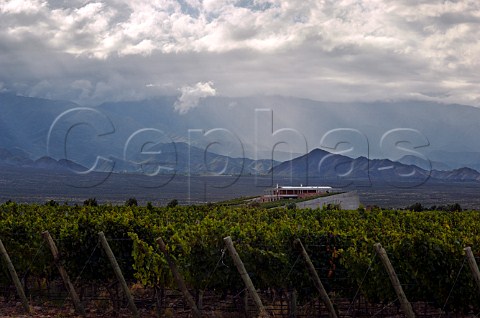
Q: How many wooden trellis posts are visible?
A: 8